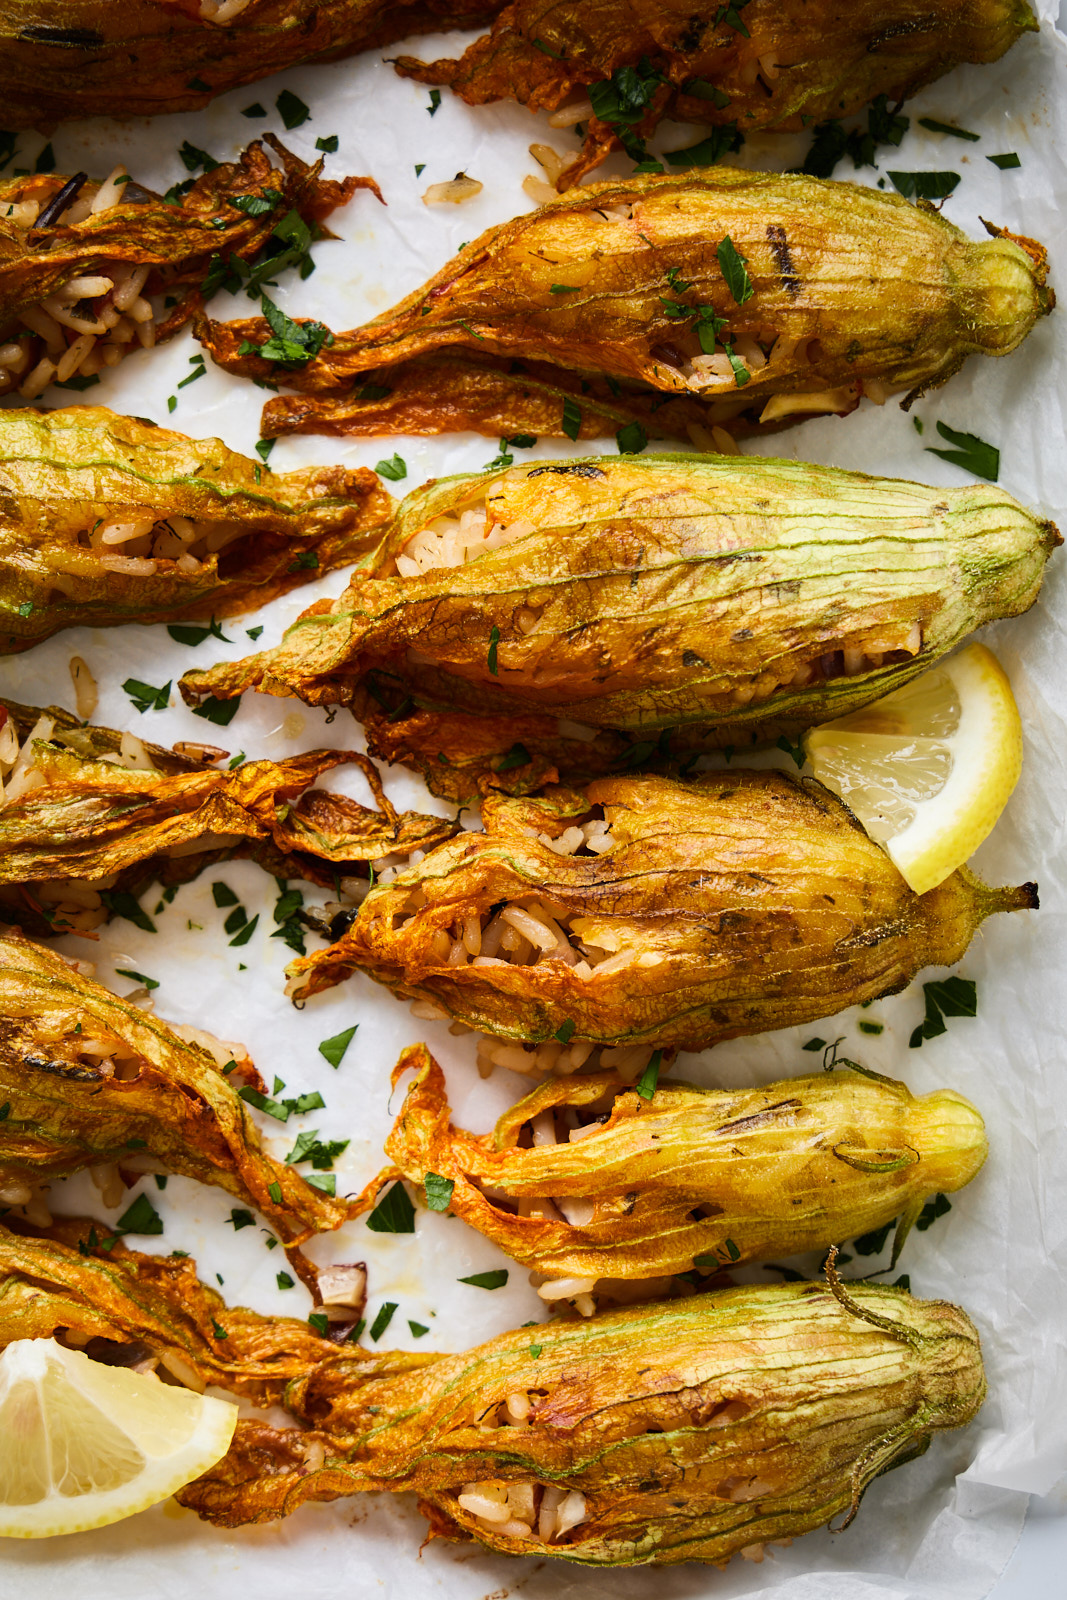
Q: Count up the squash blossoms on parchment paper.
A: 12